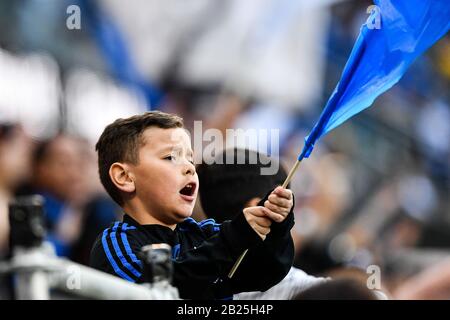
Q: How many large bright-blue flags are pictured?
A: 1